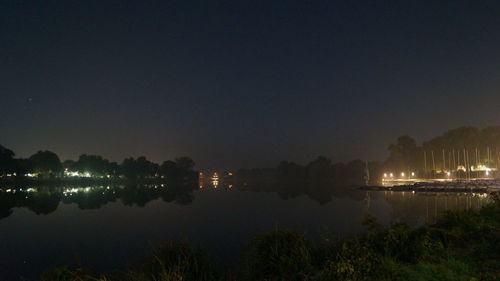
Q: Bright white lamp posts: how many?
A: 6